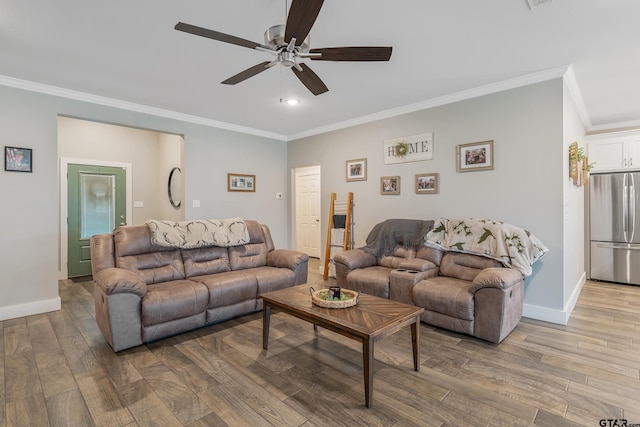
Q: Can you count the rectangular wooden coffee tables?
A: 1